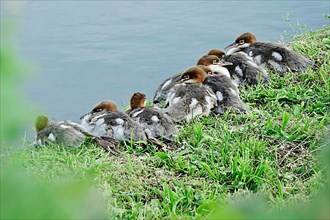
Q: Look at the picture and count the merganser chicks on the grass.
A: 8